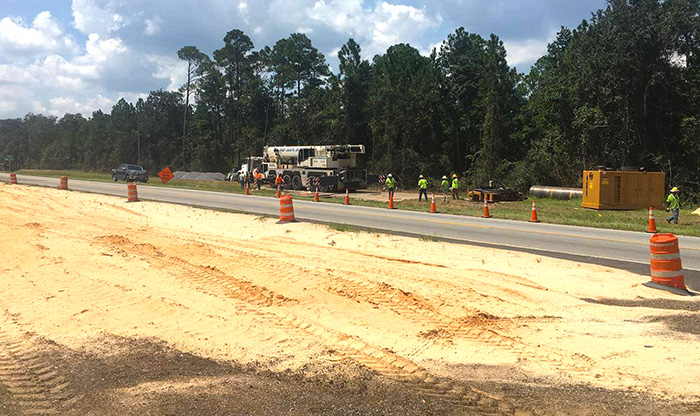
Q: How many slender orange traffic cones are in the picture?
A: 9